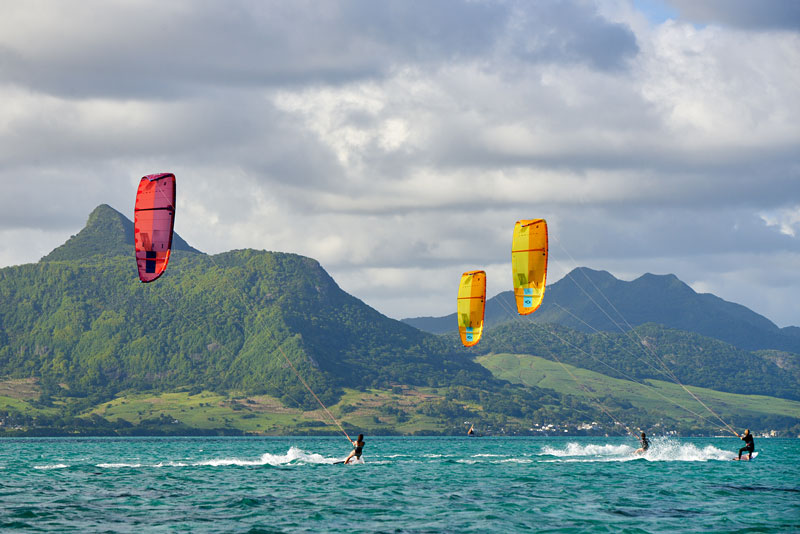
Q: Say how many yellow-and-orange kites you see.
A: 2